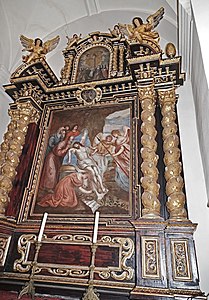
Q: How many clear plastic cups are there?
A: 0